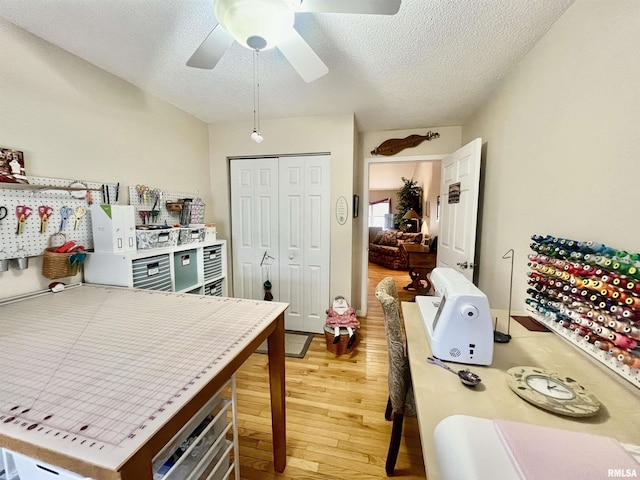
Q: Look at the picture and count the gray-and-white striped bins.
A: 3